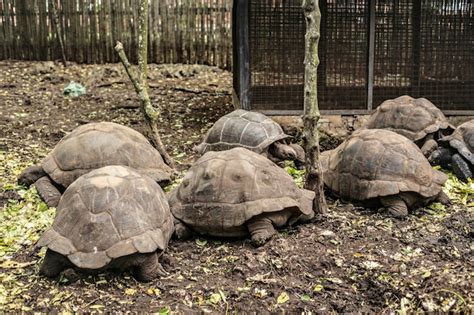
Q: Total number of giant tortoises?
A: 7